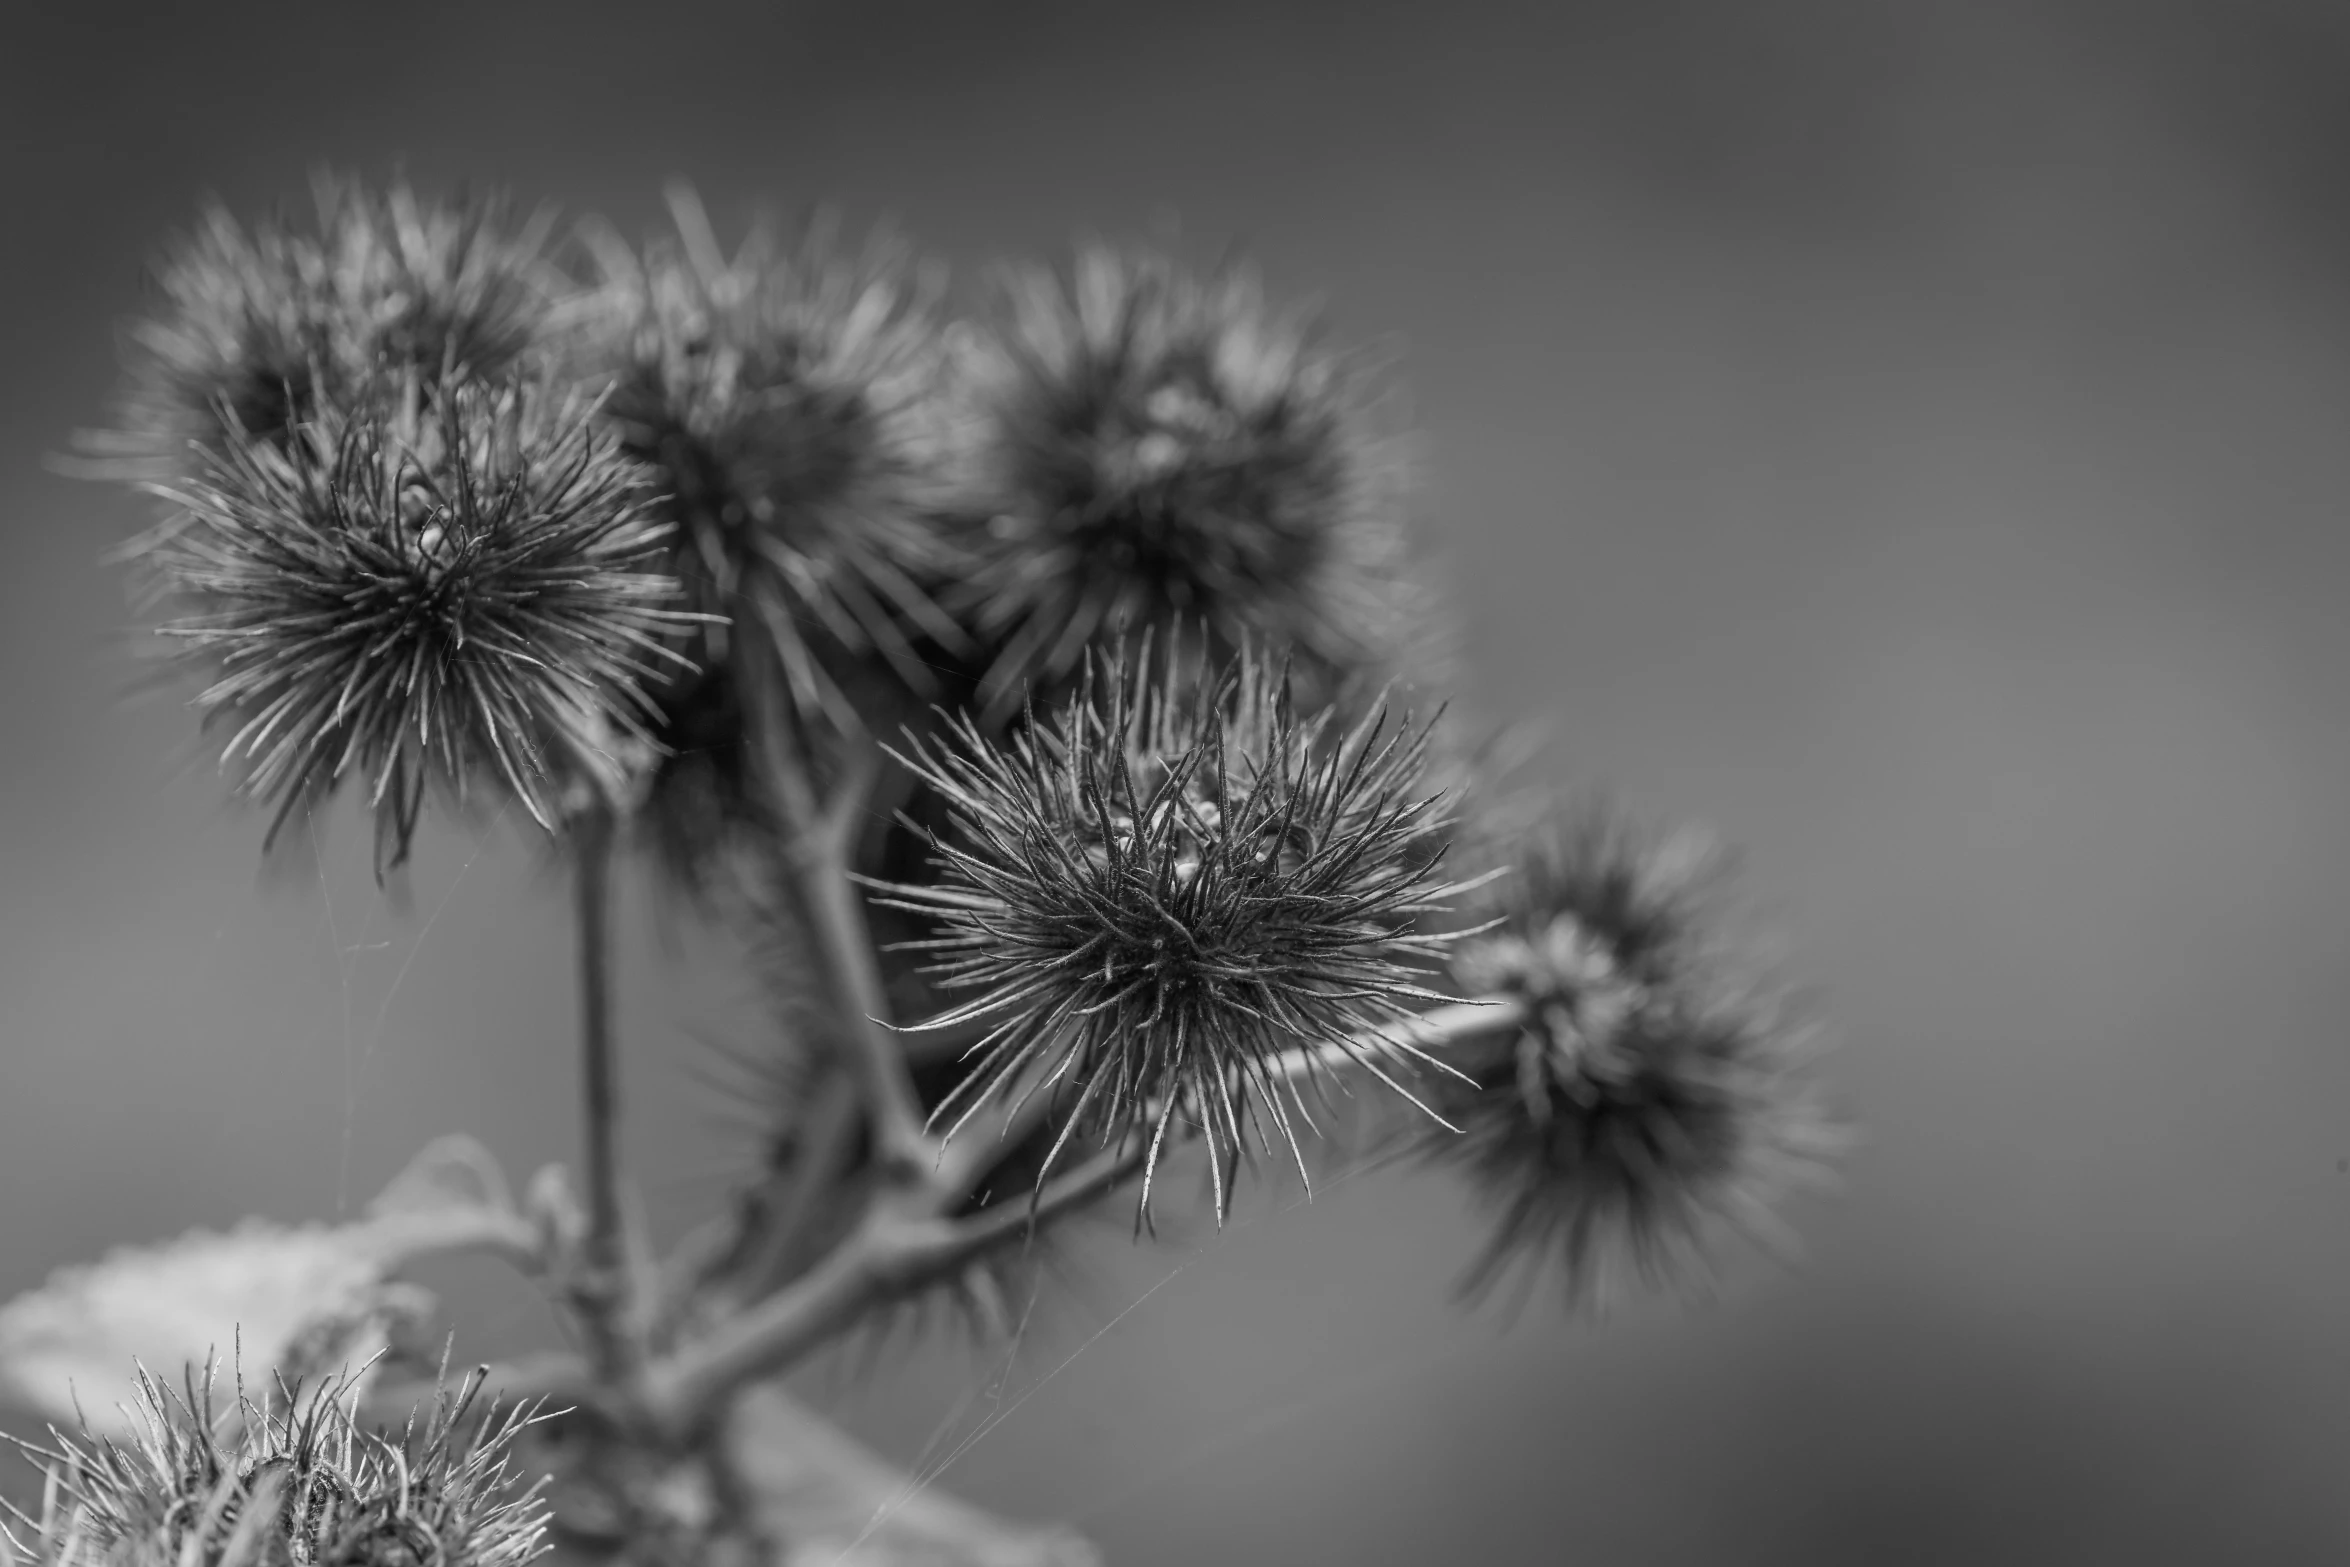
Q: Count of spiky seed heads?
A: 7